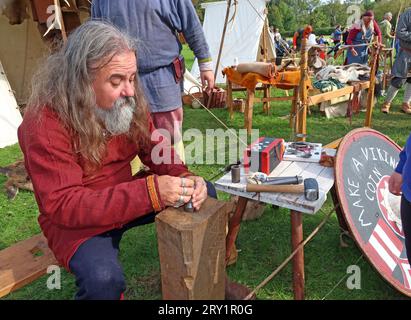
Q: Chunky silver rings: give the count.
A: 3